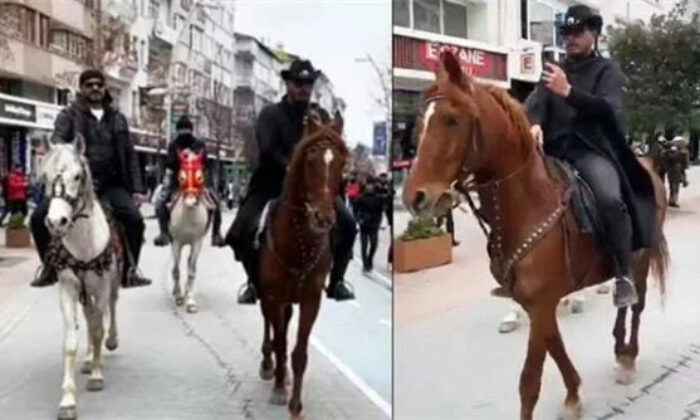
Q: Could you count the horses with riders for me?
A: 4